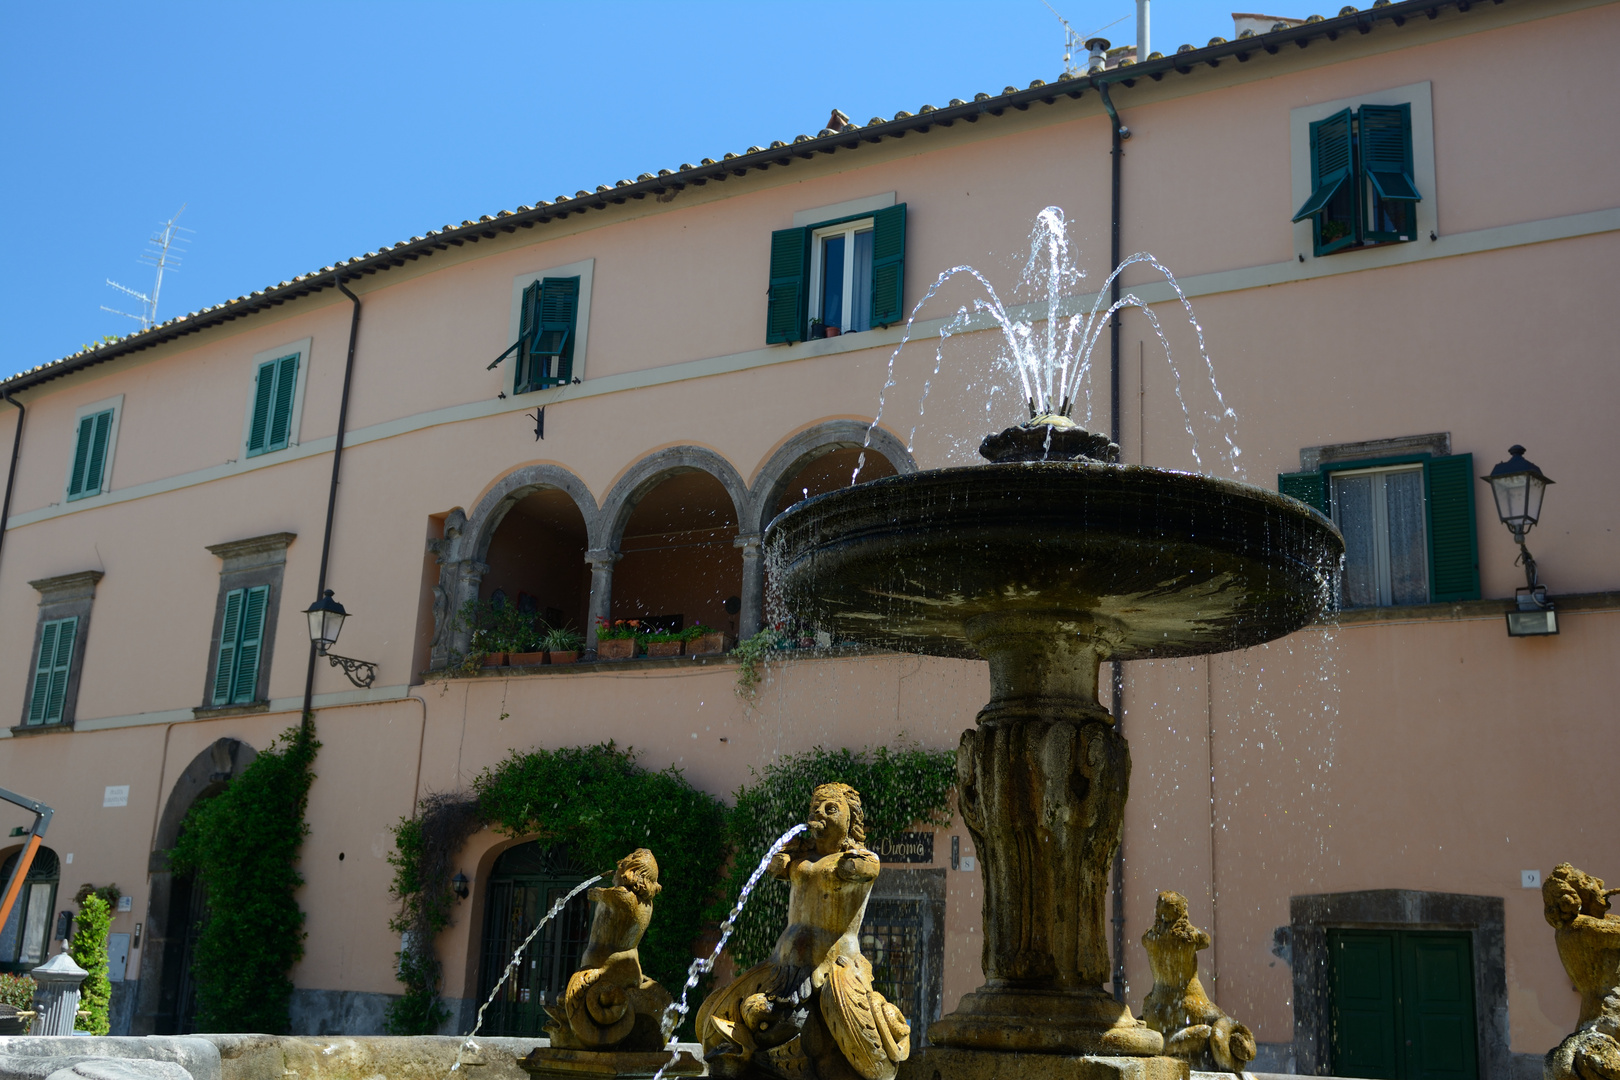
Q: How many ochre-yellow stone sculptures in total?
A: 4